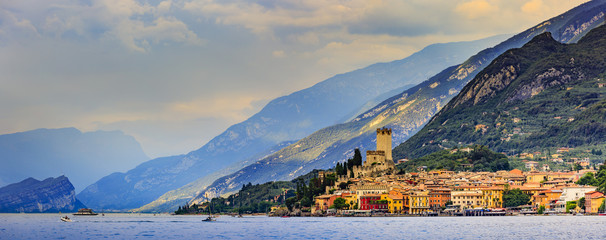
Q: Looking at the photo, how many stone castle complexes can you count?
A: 1